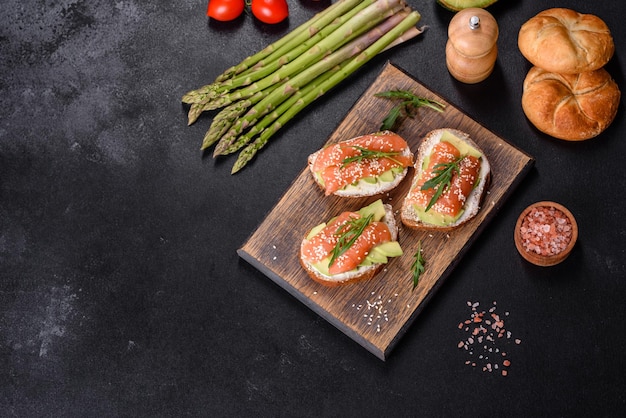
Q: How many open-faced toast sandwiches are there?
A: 3